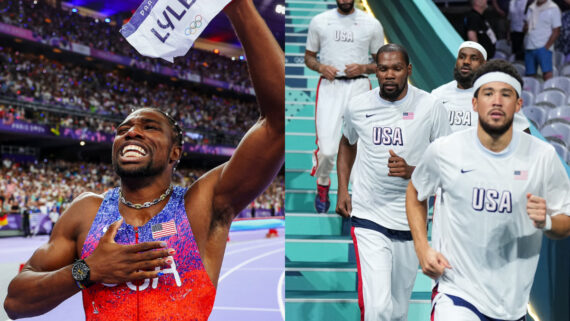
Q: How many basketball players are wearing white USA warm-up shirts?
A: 4